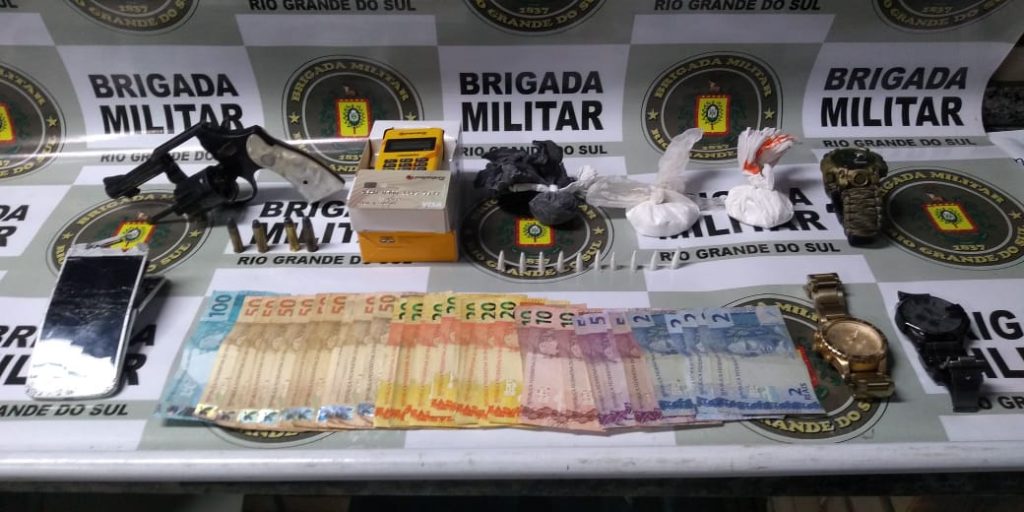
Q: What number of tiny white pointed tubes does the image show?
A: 10